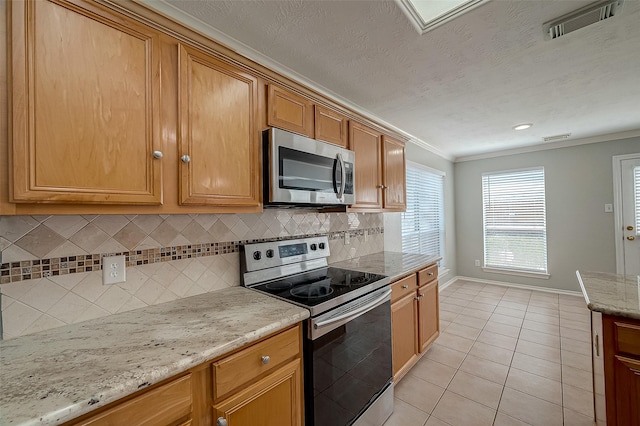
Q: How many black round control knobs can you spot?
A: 4